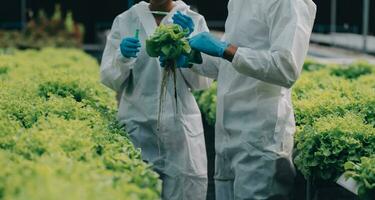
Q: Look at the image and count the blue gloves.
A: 4